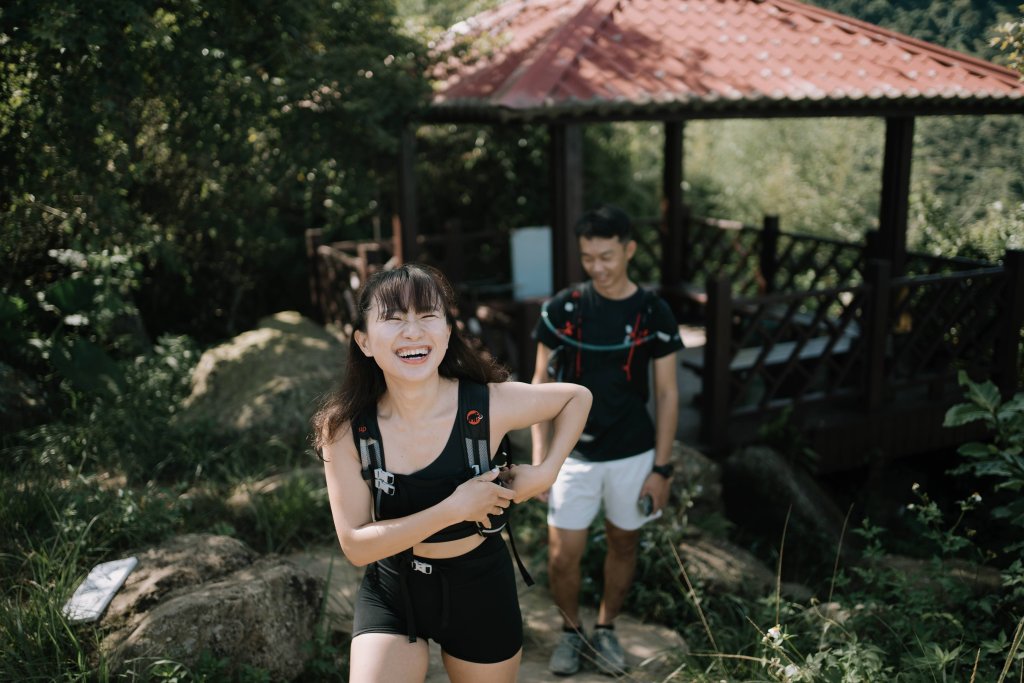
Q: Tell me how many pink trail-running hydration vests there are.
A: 0